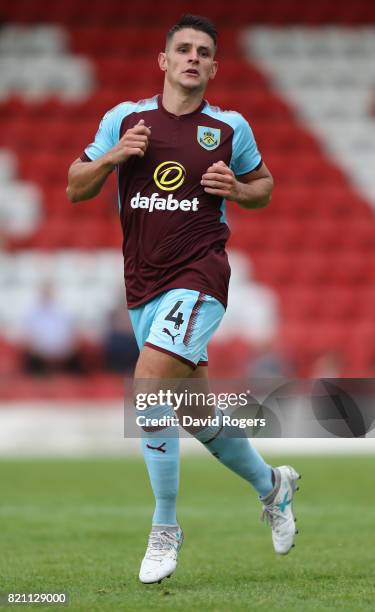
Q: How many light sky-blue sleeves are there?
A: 2